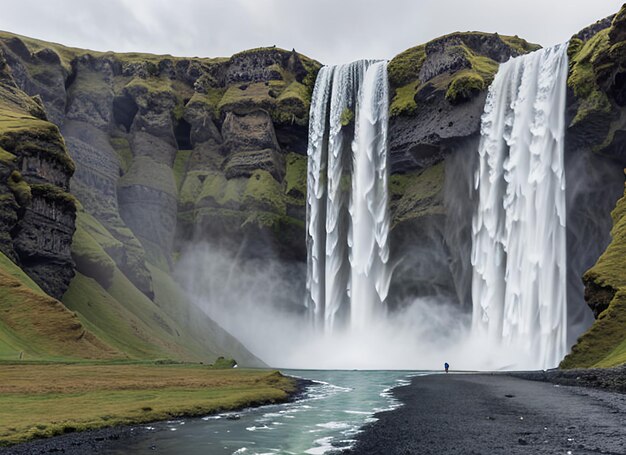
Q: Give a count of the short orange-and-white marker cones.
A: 0